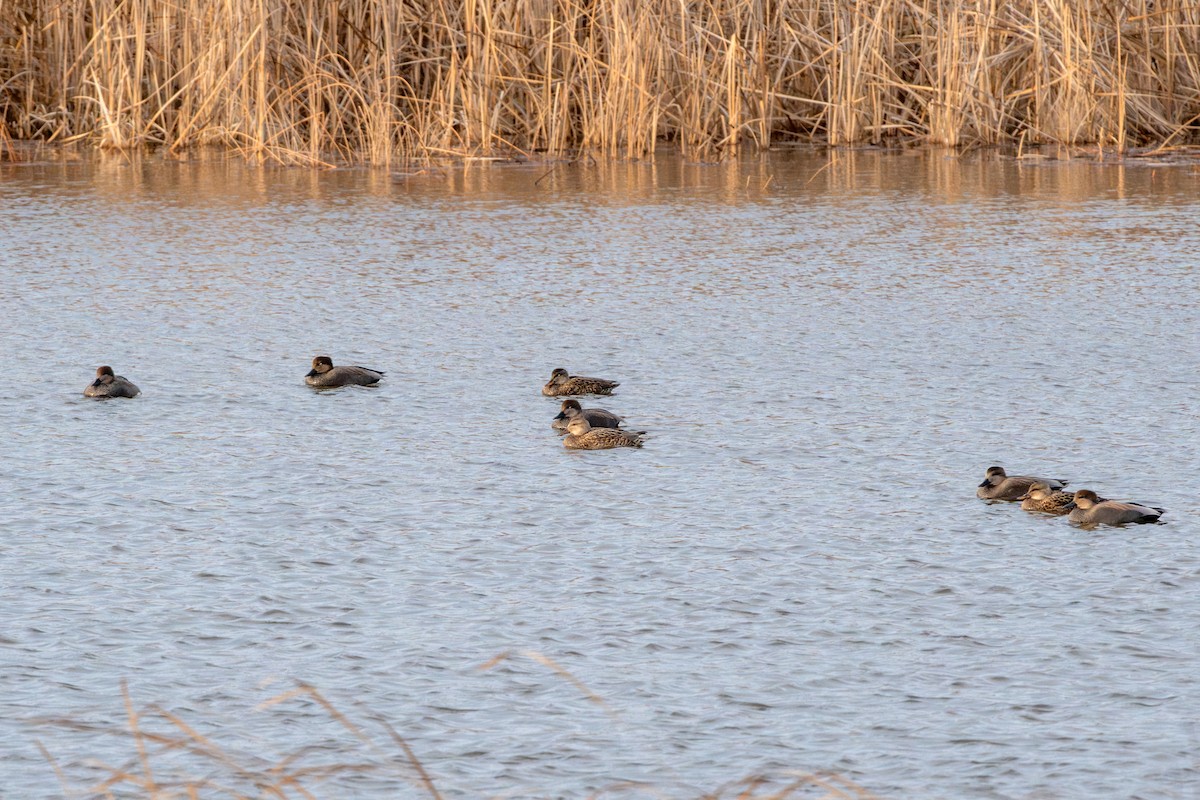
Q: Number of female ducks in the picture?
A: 3